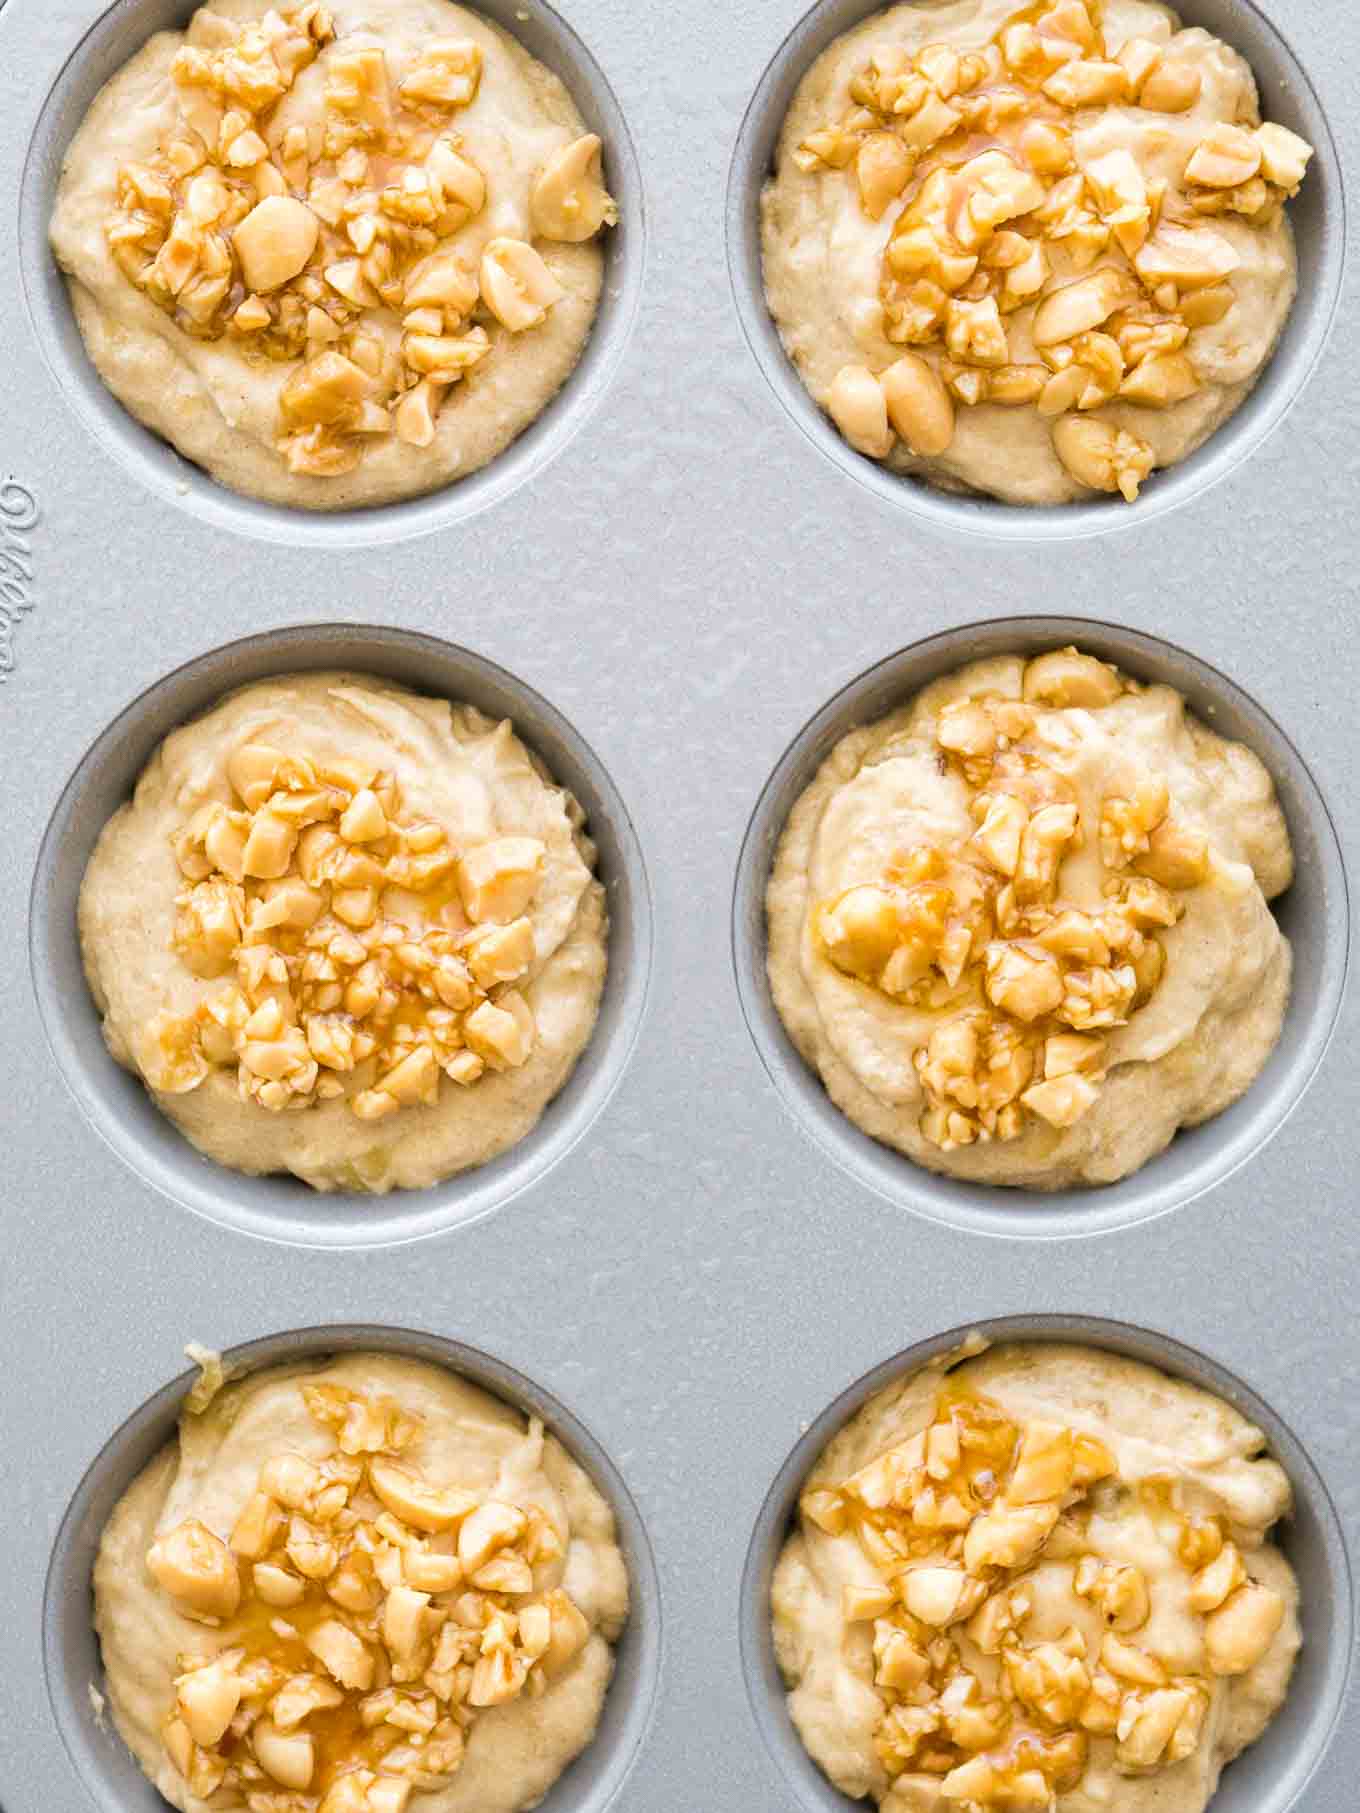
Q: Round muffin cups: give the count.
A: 6